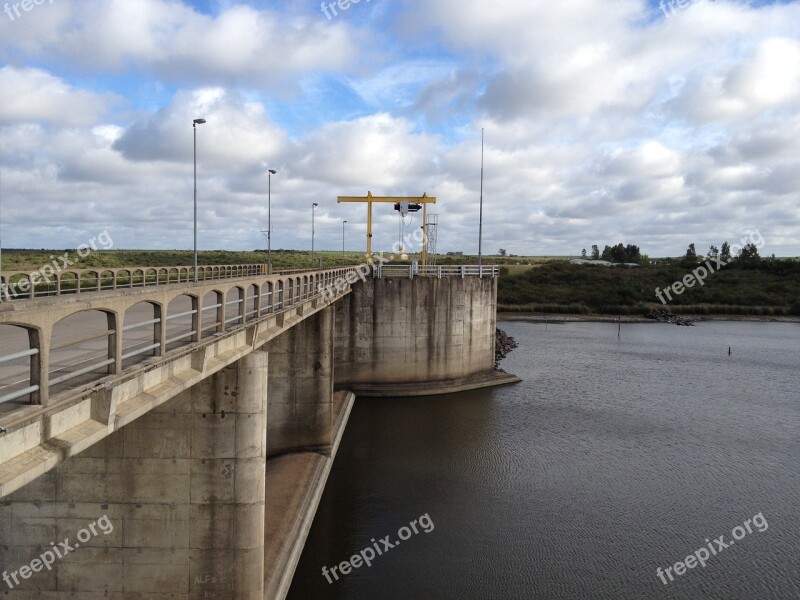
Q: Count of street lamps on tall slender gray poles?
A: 4